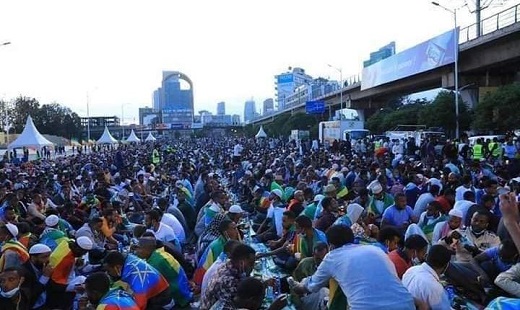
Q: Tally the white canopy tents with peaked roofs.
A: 5